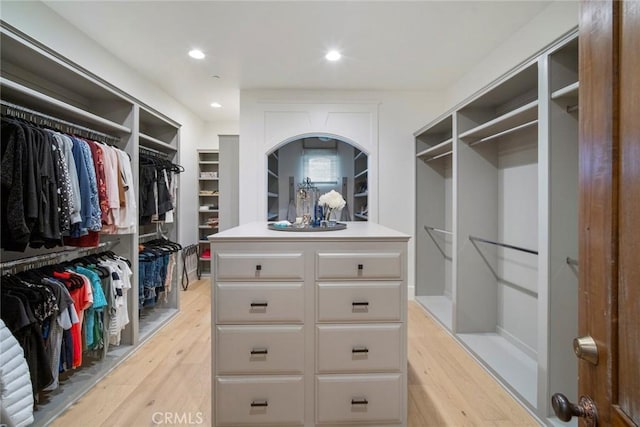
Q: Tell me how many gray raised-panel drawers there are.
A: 8